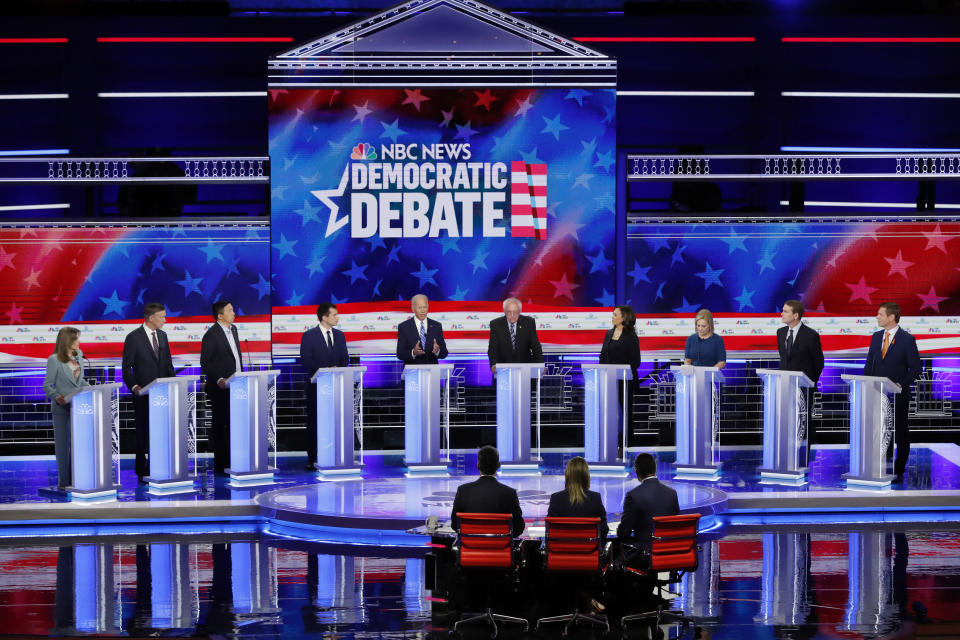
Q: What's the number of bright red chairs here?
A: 3